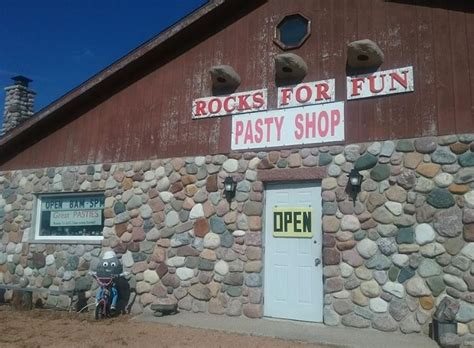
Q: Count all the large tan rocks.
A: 3